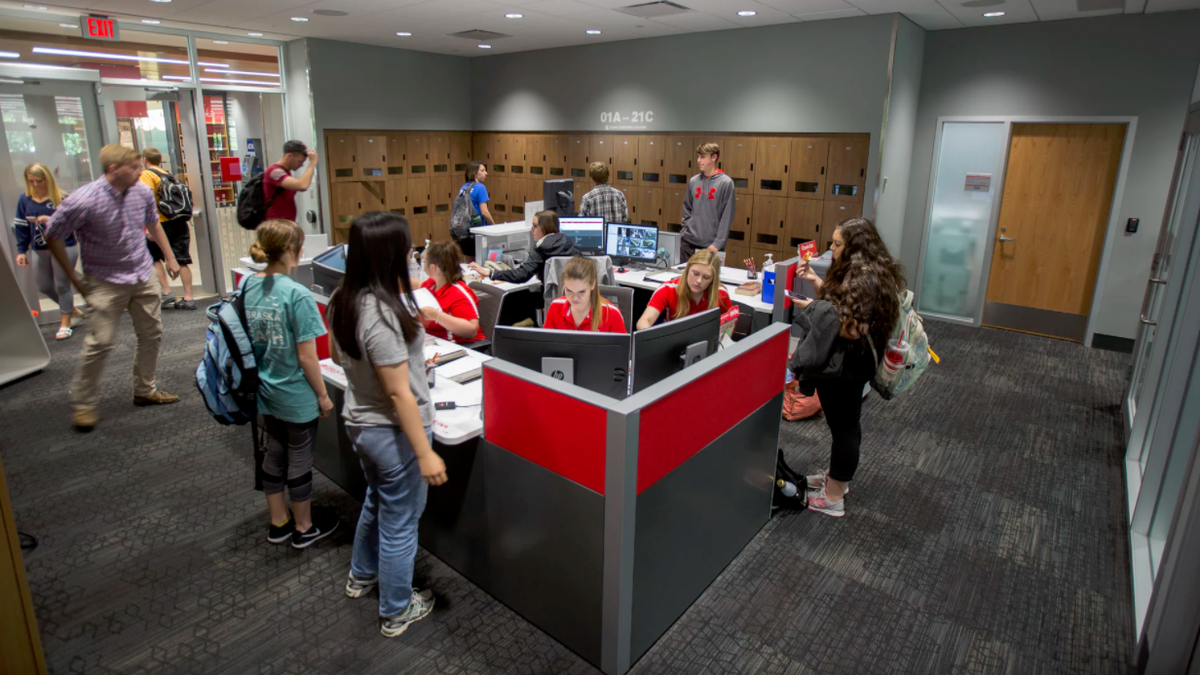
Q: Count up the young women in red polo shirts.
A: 3